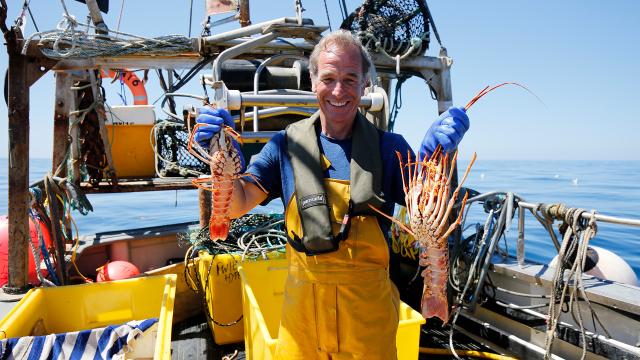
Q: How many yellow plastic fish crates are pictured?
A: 3